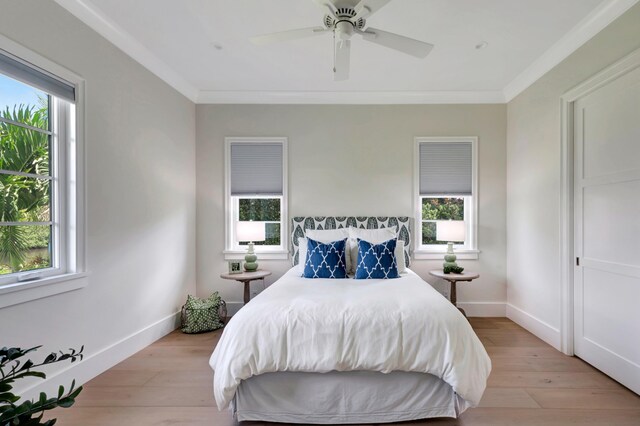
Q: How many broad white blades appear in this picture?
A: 5